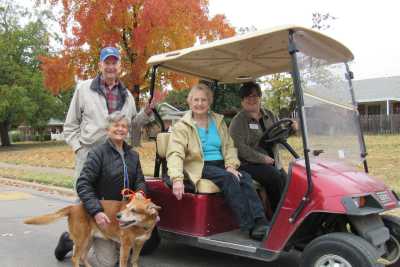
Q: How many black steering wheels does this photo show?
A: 1